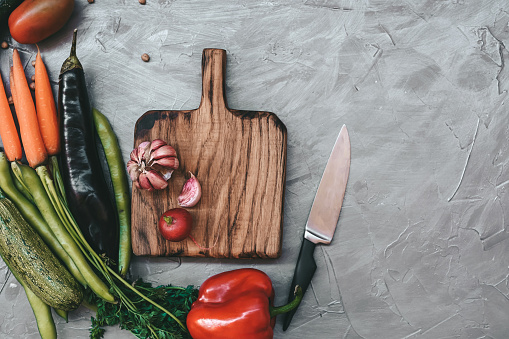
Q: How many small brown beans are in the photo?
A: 8